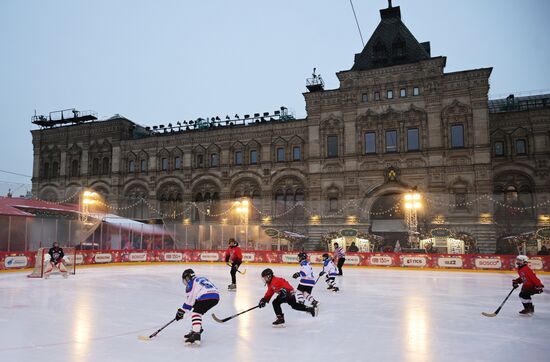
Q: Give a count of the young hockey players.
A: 7